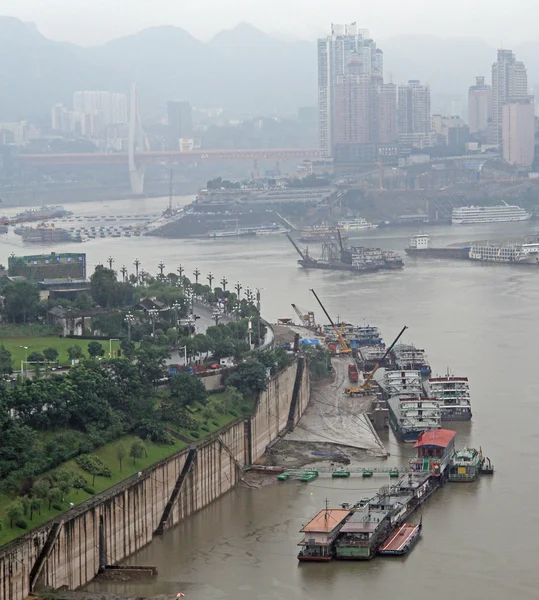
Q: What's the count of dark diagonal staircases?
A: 3